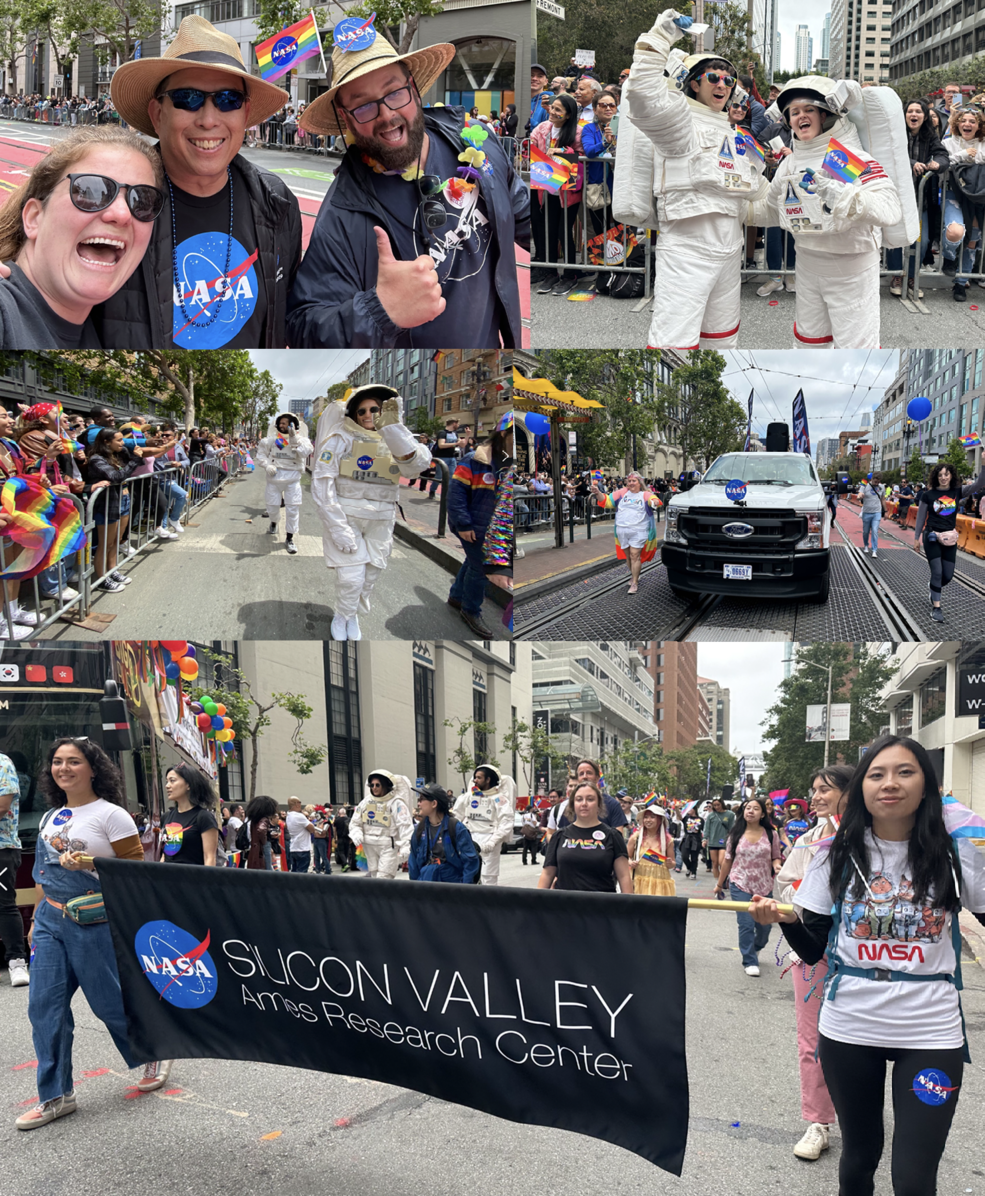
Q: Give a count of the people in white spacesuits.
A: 6